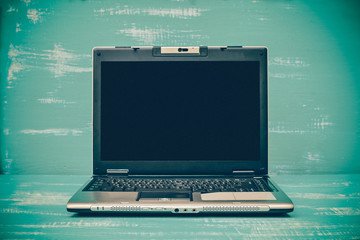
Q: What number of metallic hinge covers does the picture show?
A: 2